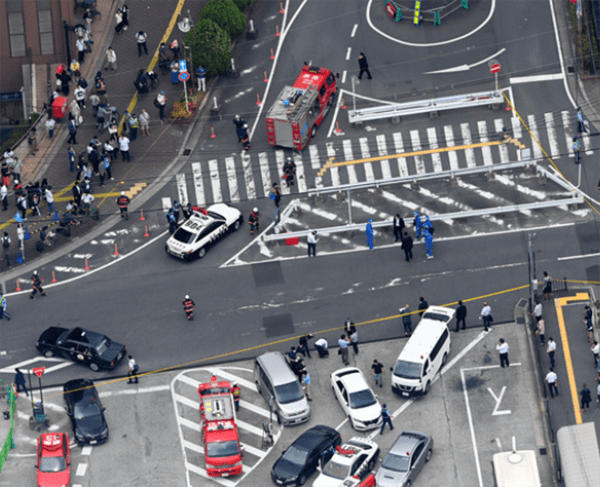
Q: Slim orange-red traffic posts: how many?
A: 15